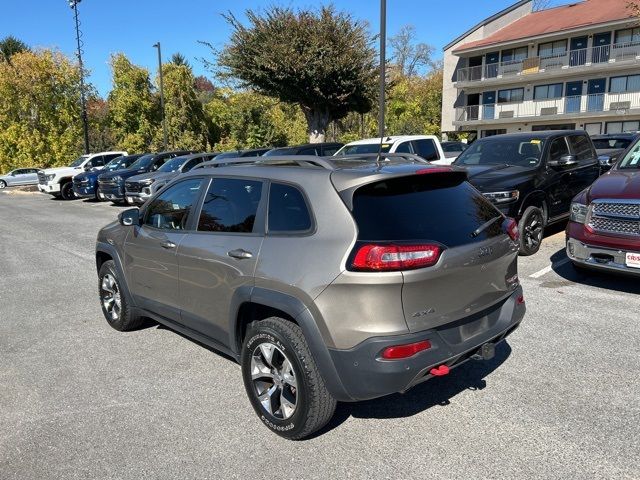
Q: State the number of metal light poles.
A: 3